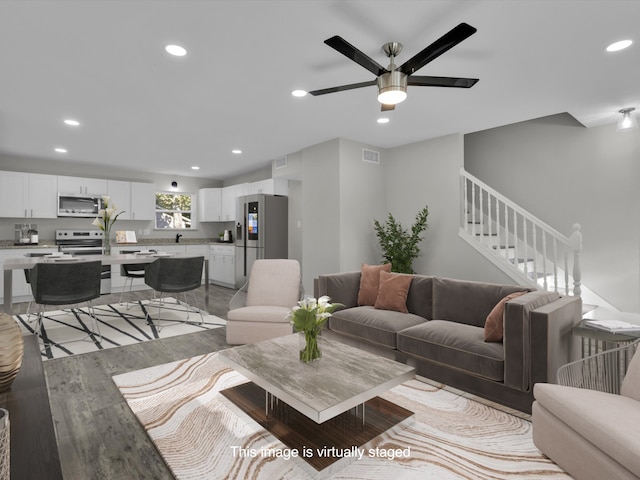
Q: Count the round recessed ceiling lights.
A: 8